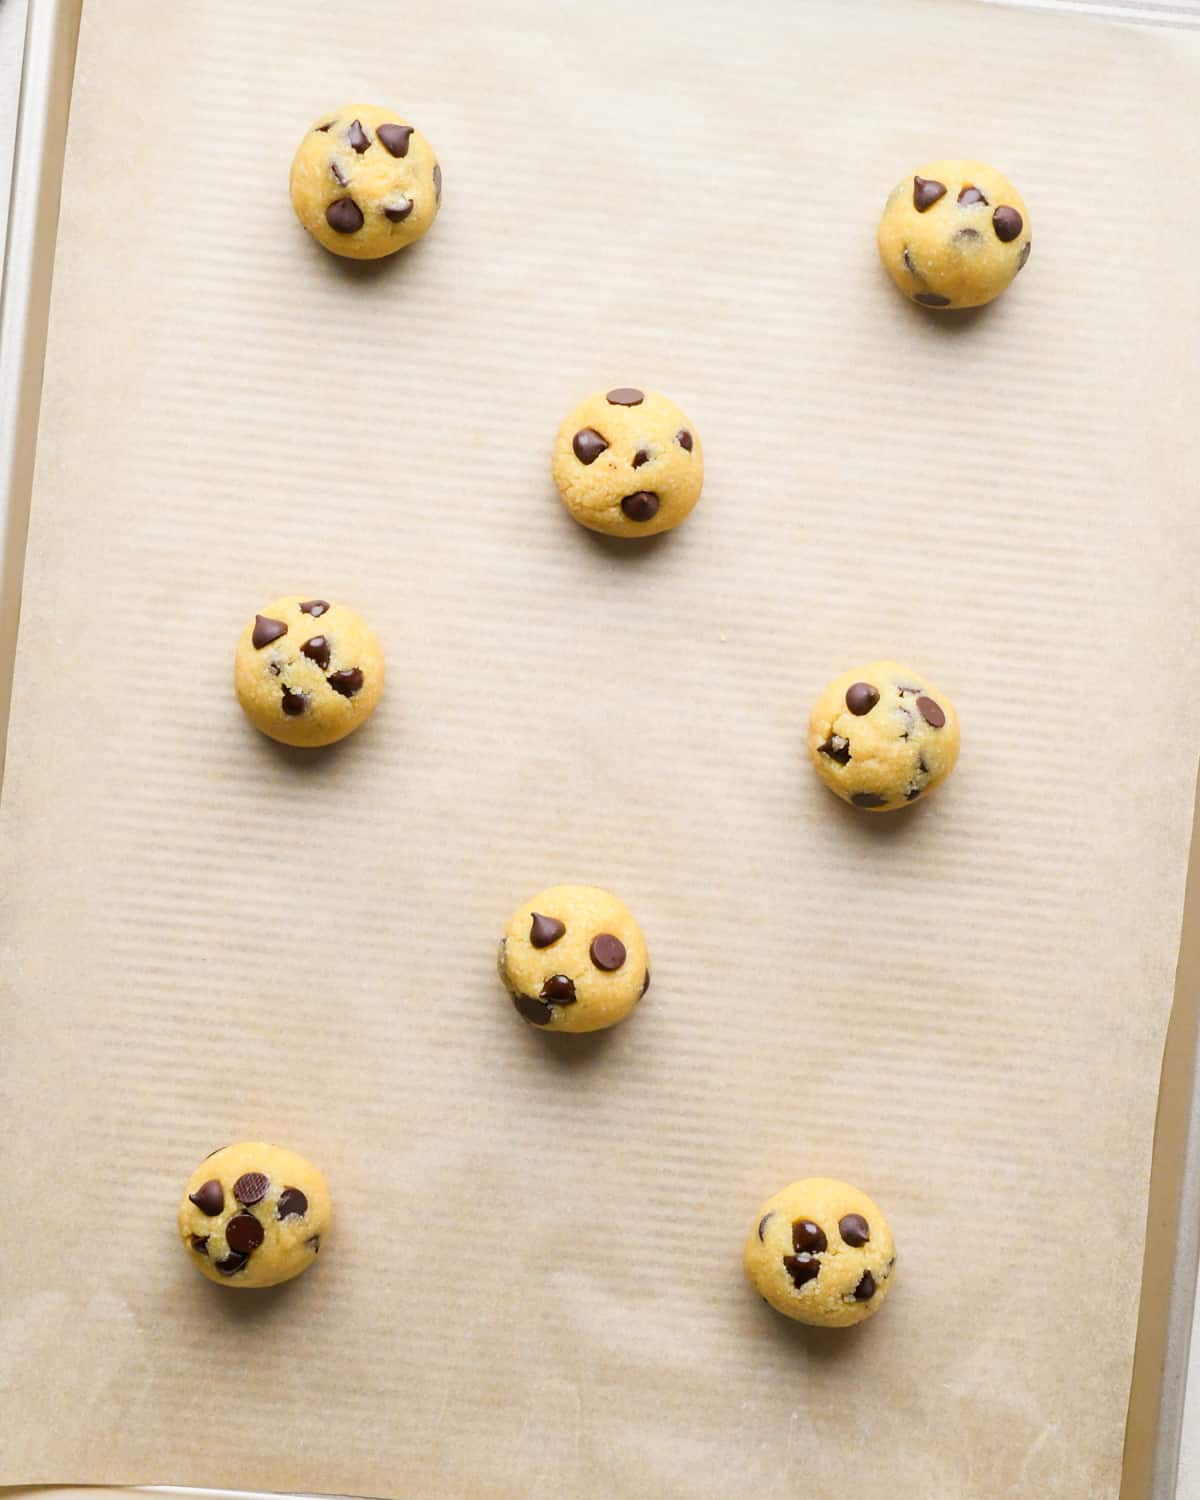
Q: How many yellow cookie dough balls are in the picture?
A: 8